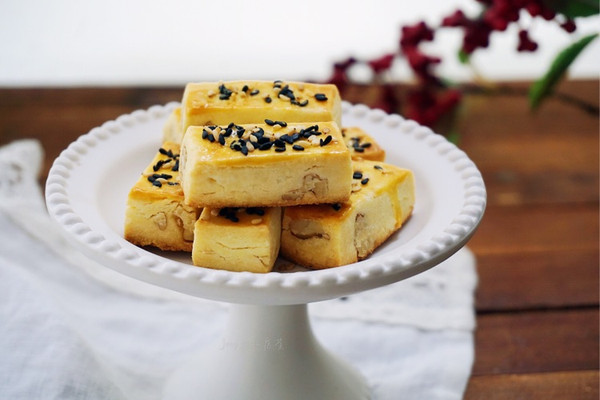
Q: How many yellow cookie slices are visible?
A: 7